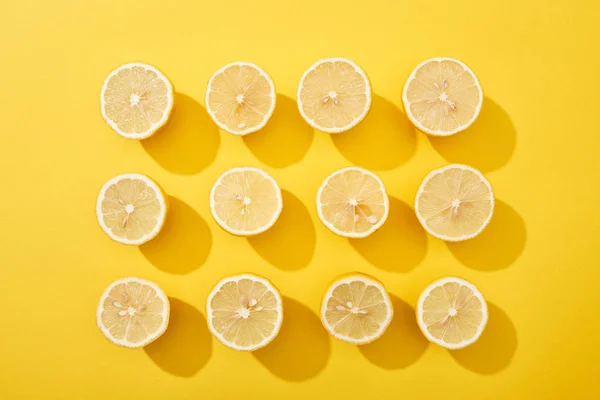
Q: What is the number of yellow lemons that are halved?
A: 12